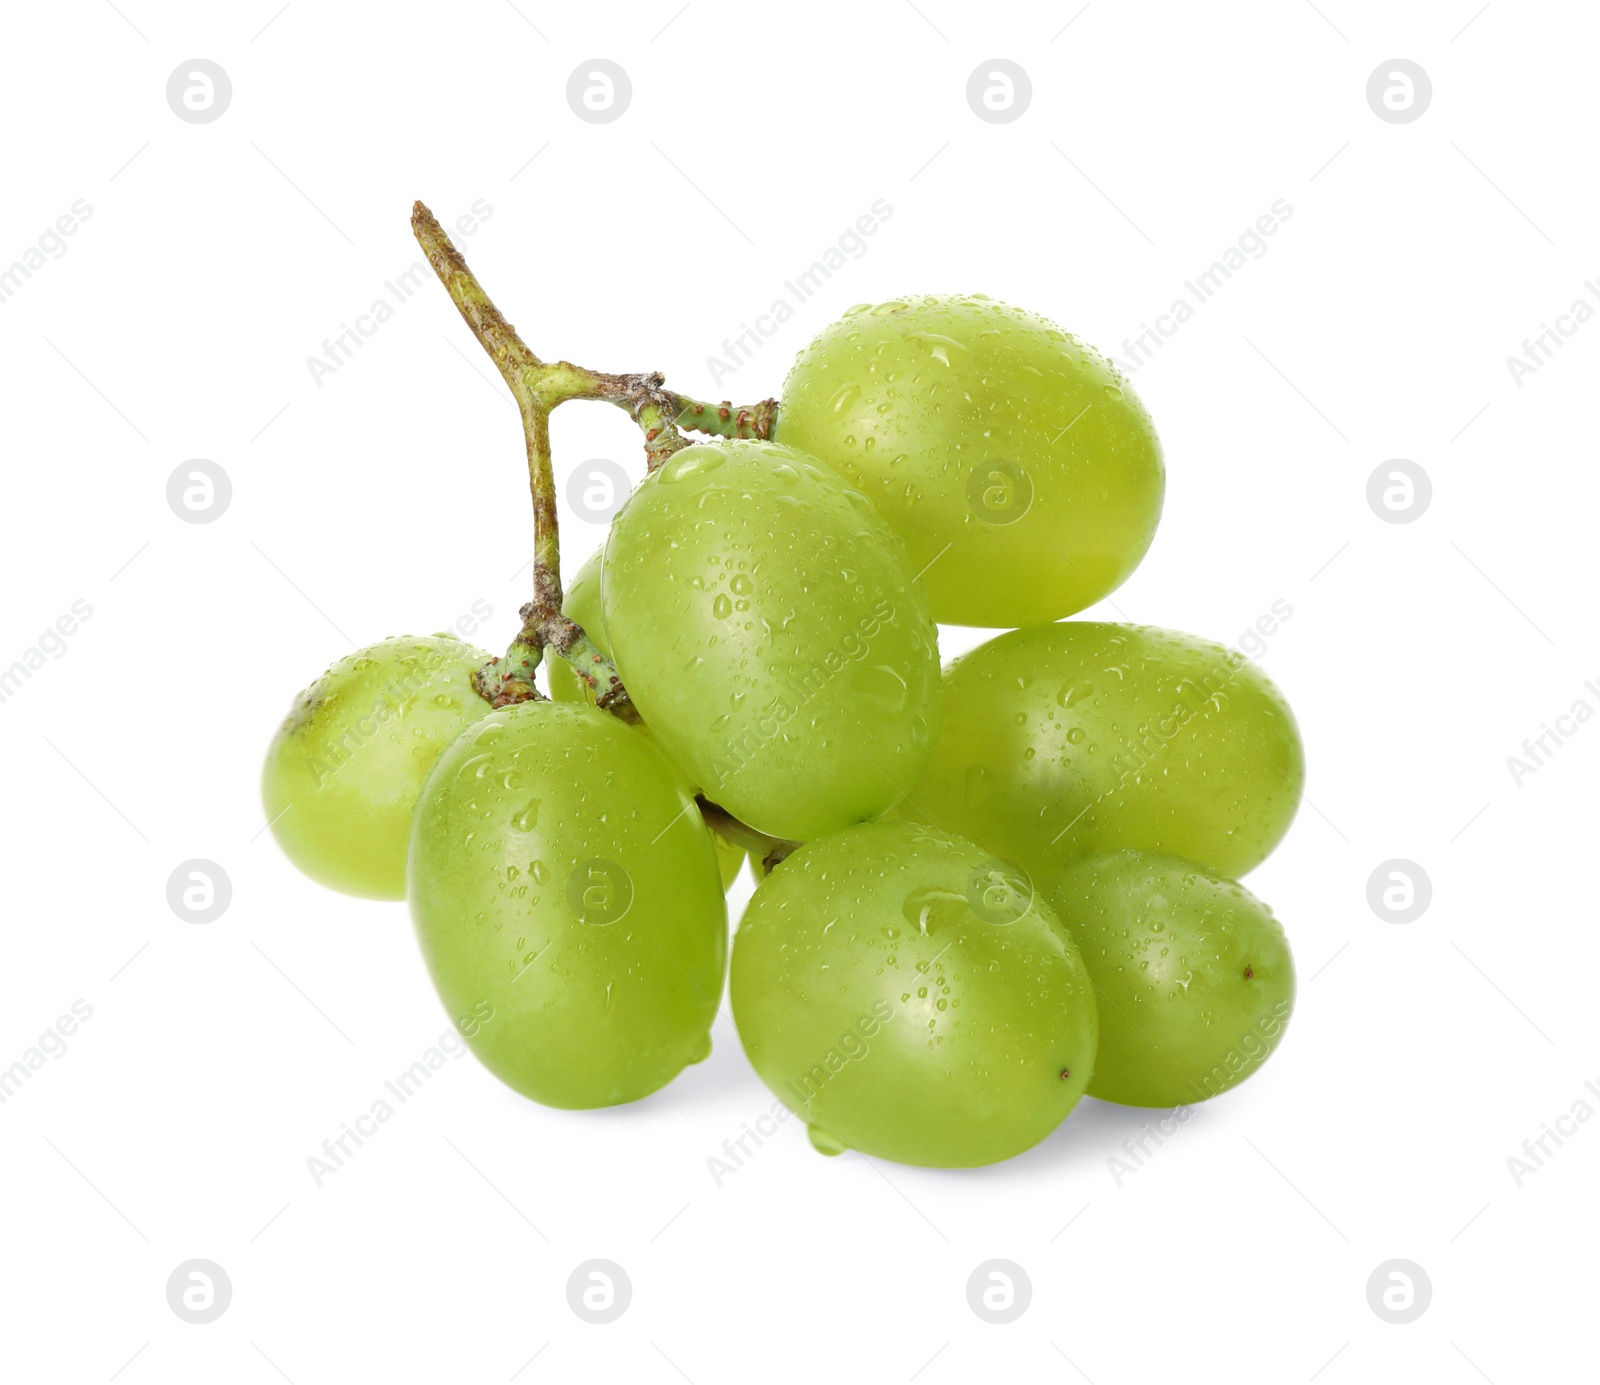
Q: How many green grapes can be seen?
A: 8